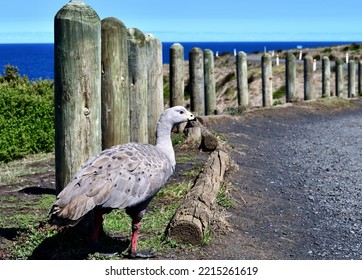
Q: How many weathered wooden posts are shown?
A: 15